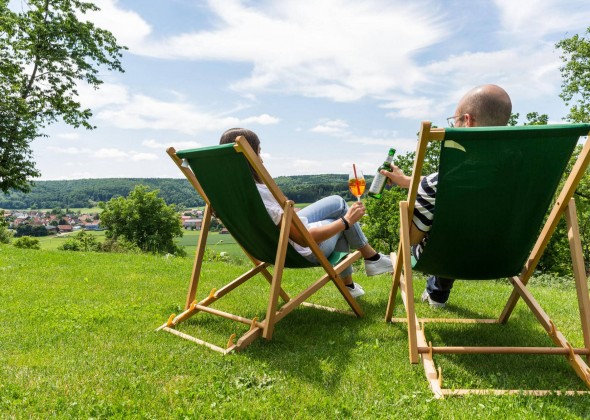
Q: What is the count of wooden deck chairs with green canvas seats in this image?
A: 2